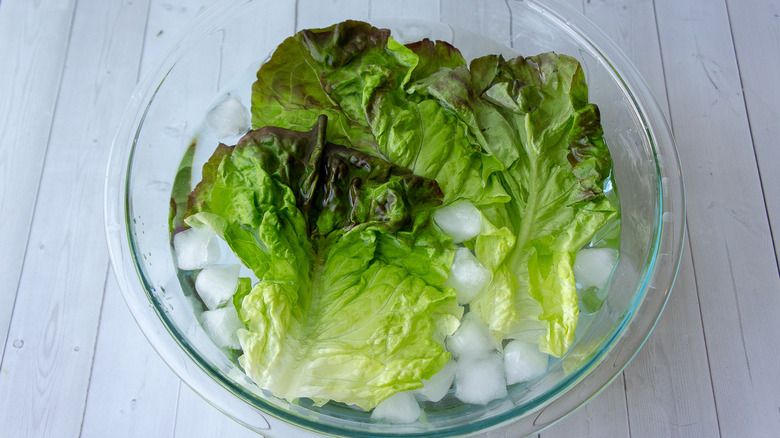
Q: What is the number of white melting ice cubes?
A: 12